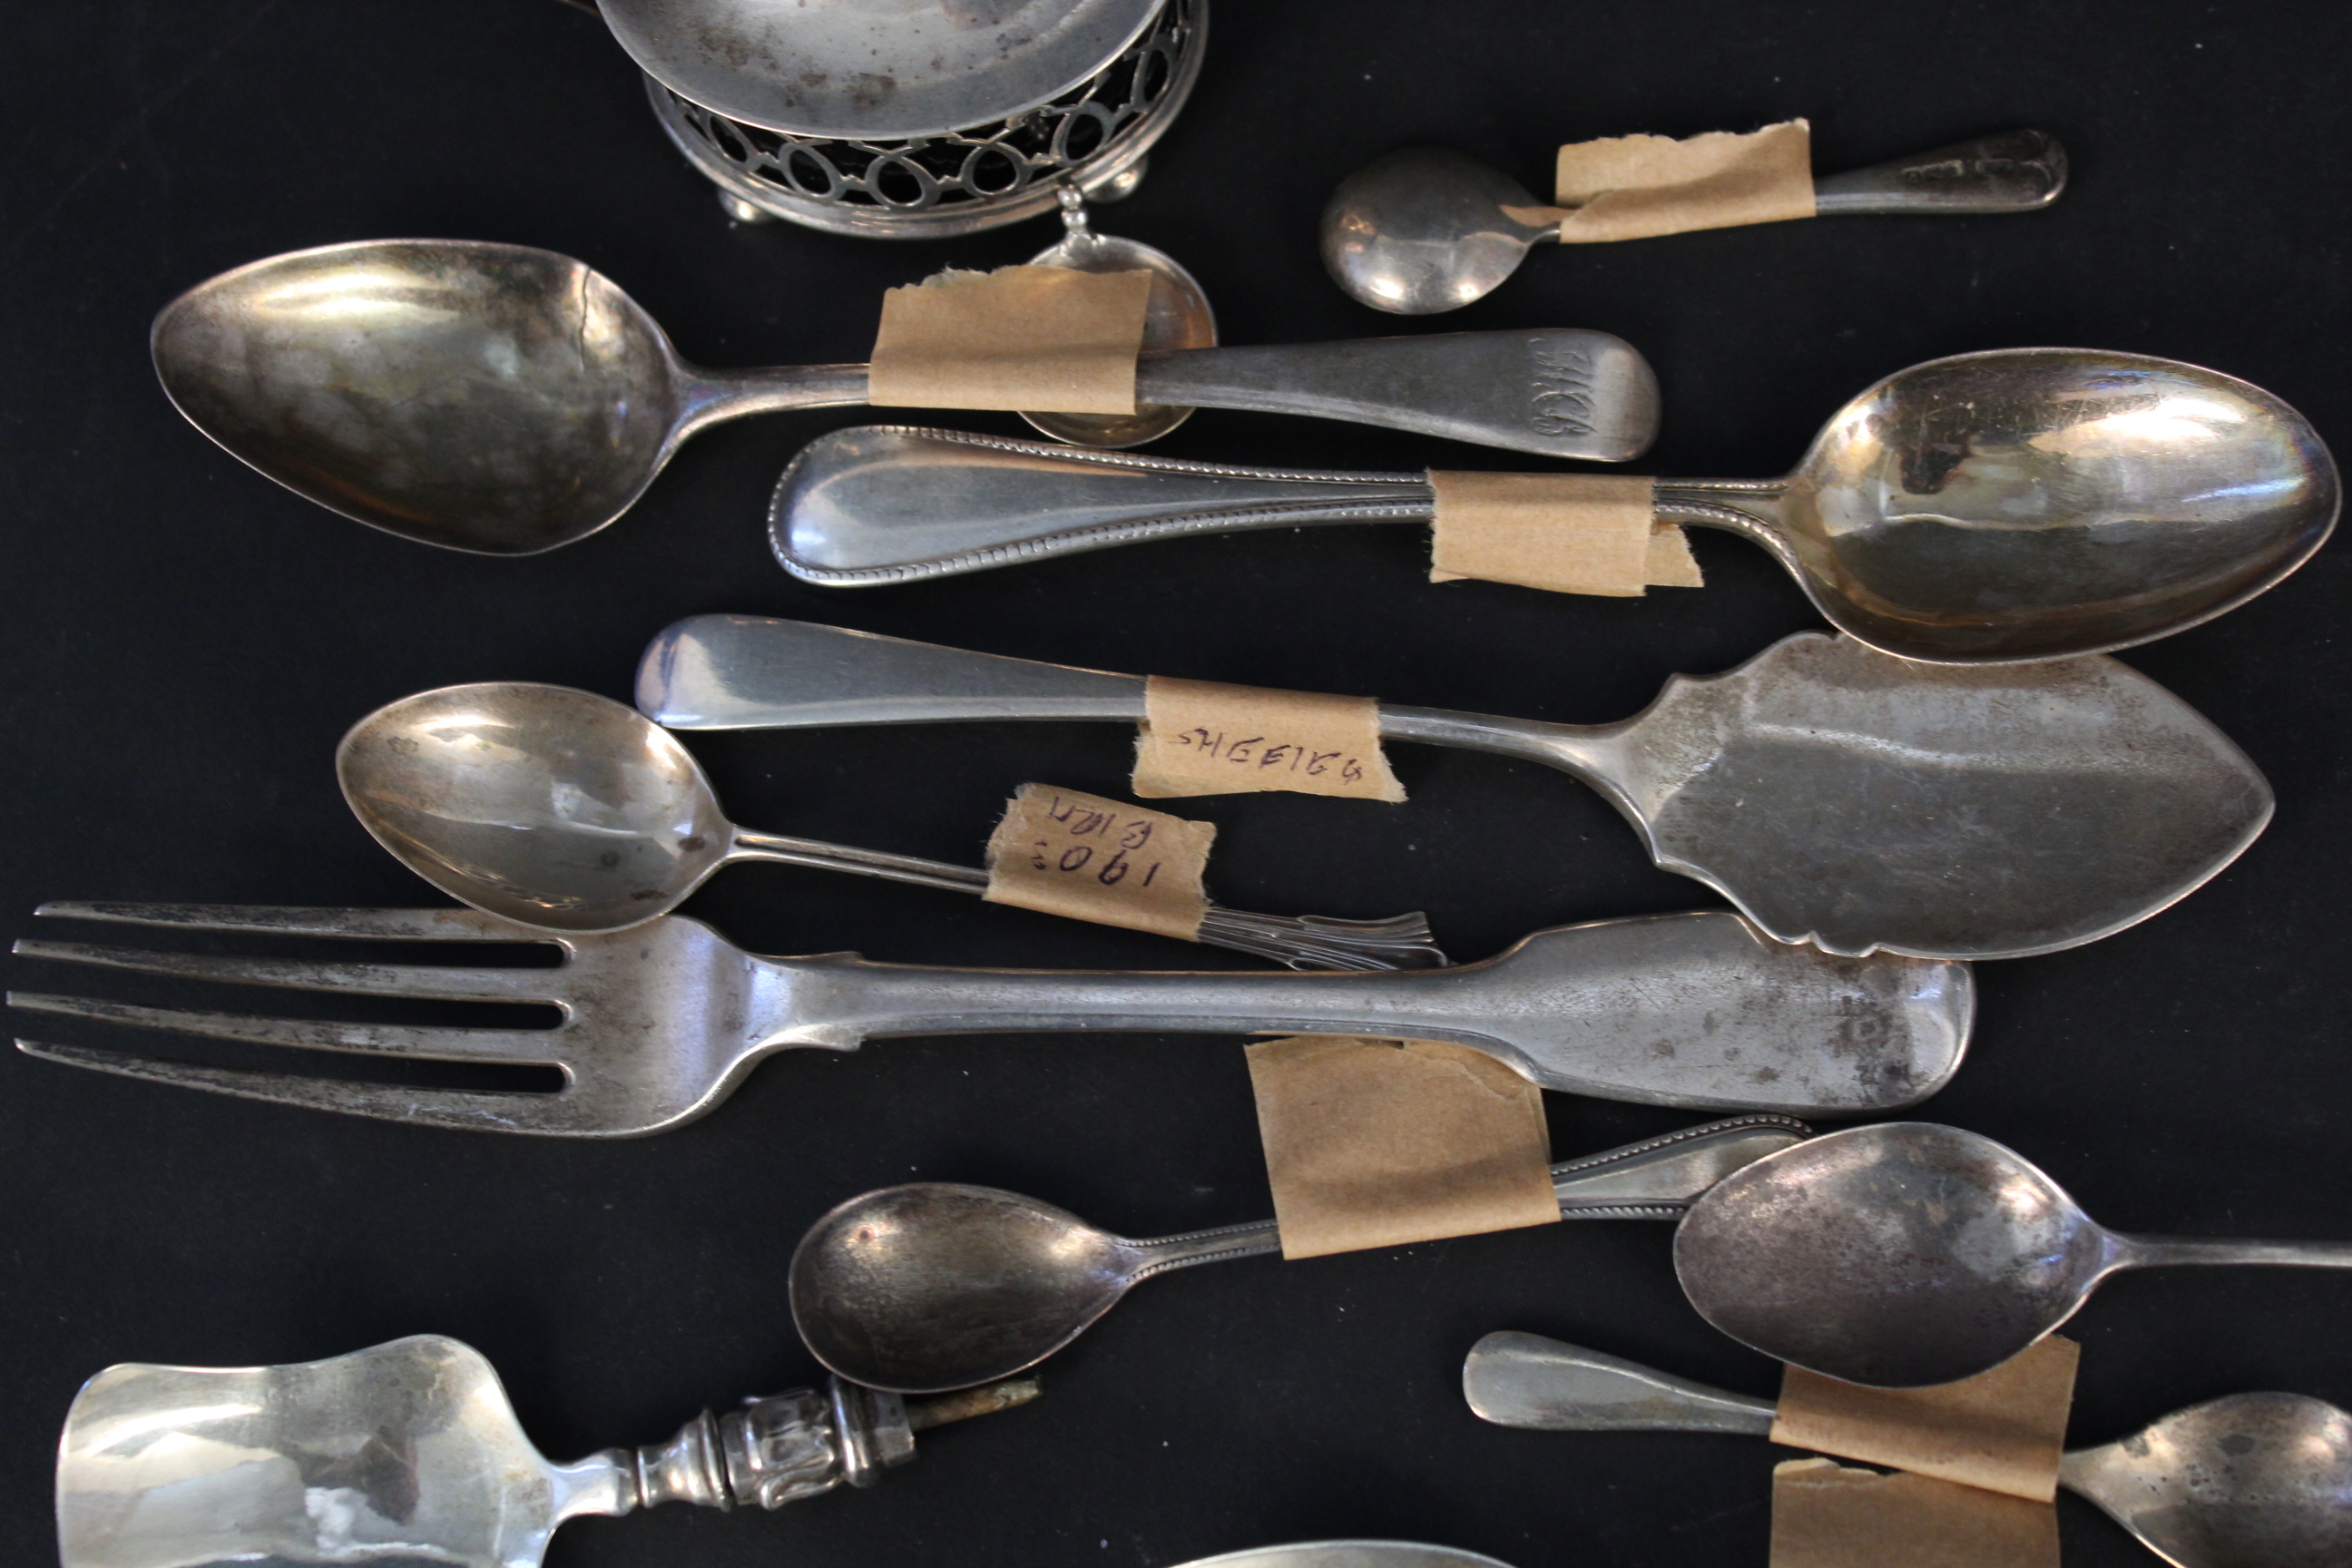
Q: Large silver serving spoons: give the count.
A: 2